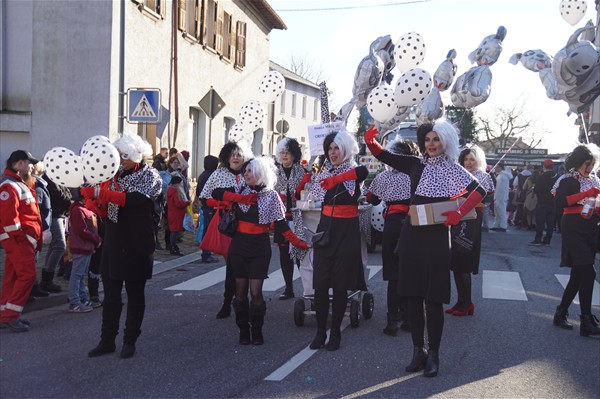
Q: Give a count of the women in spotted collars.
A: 9